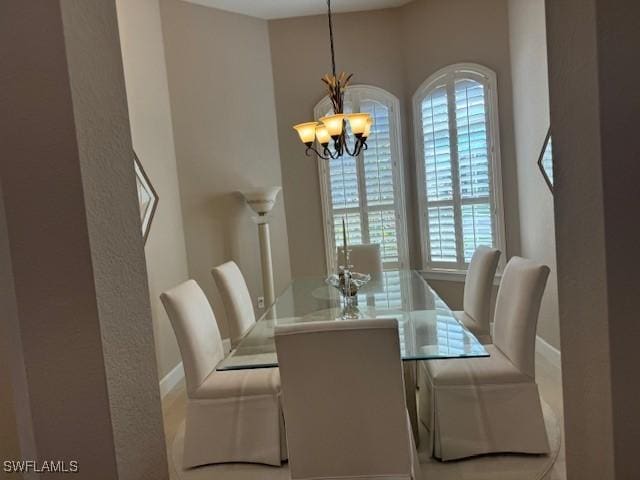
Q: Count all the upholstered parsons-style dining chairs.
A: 6